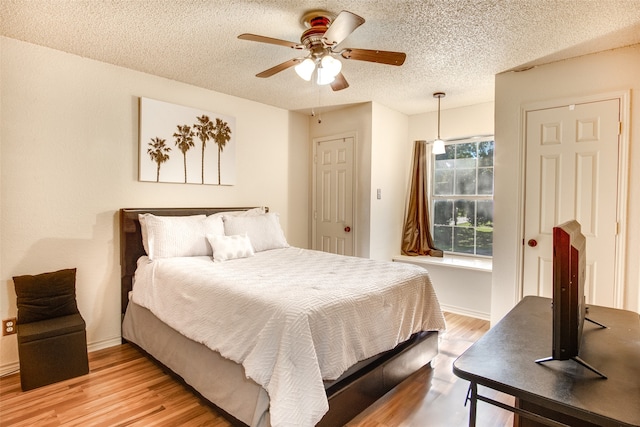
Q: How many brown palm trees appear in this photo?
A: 4